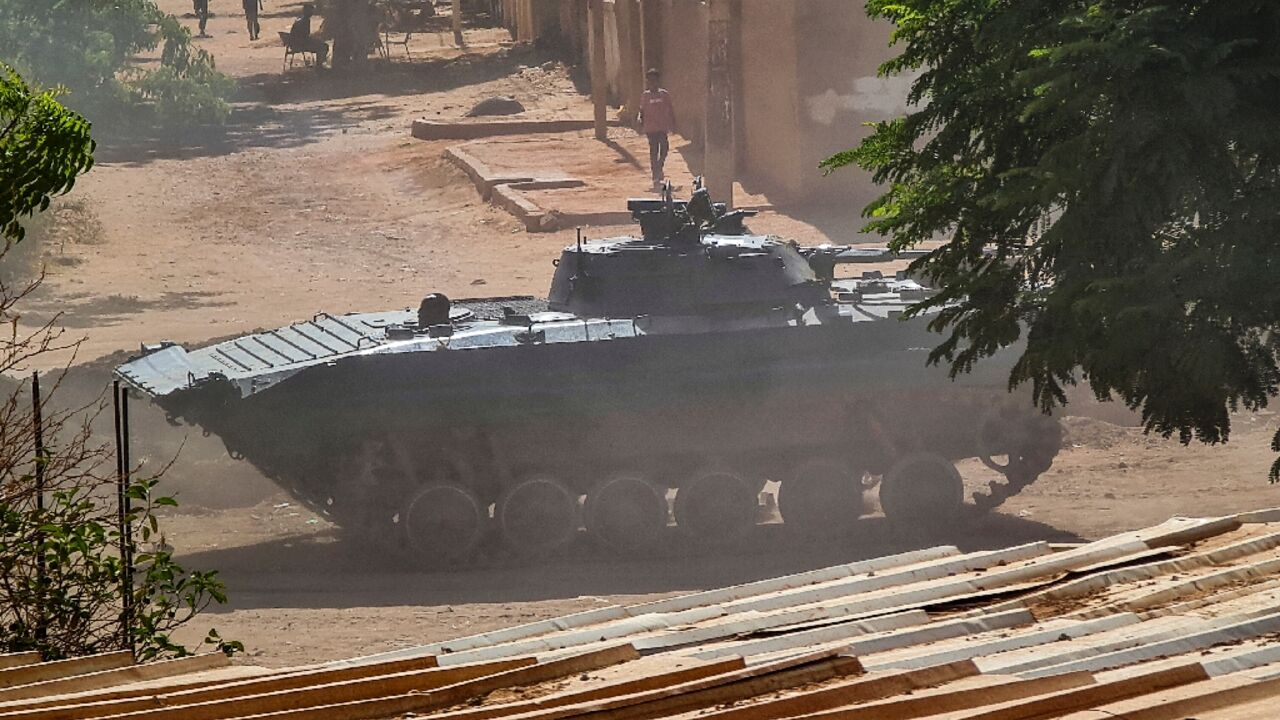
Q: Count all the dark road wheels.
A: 6